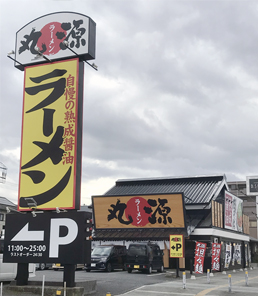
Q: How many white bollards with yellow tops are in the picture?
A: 4